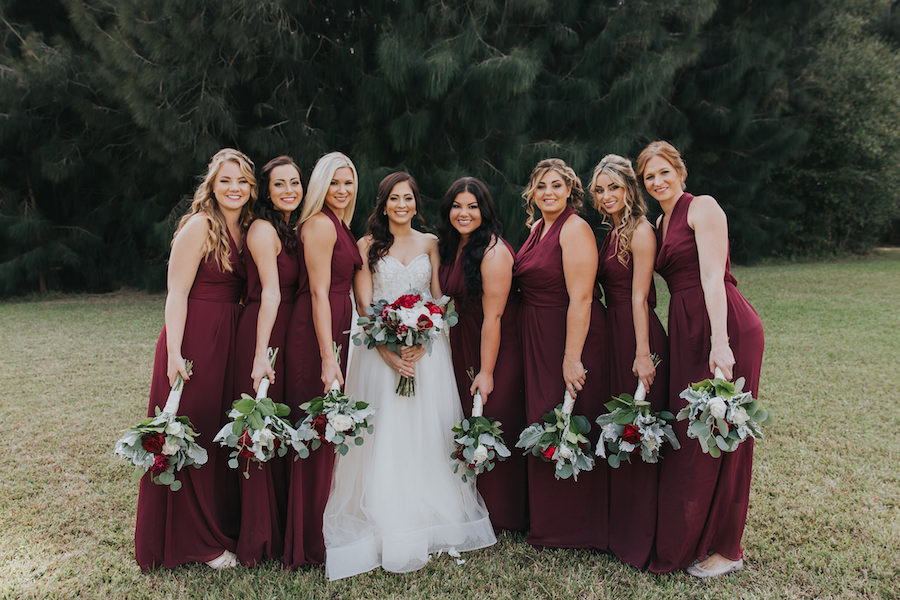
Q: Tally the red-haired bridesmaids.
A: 1